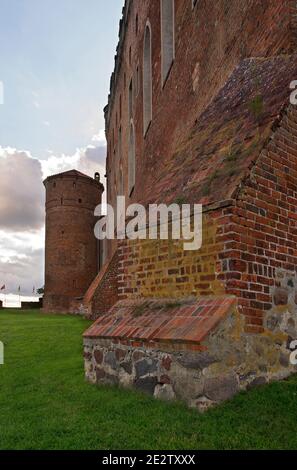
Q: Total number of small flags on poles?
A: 3